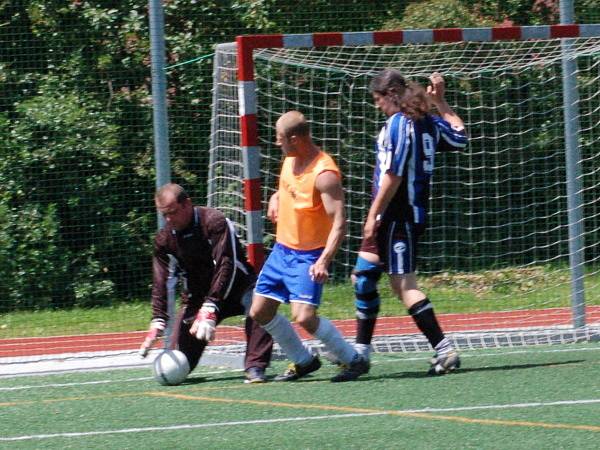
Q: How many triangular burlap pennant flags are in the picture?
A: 0